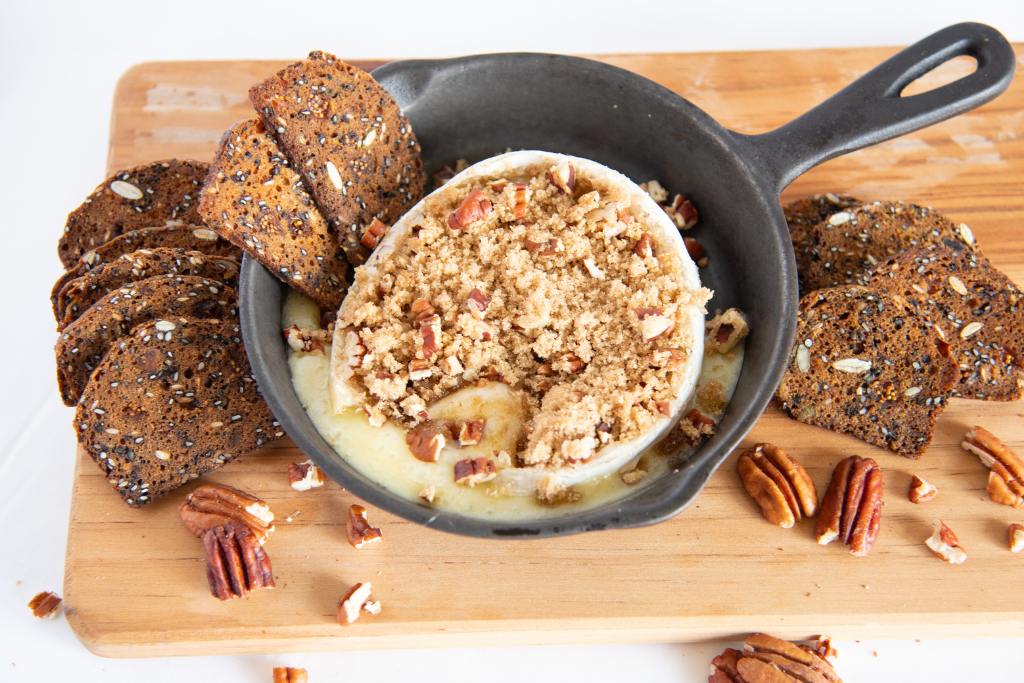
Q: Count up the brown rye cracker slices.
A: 11